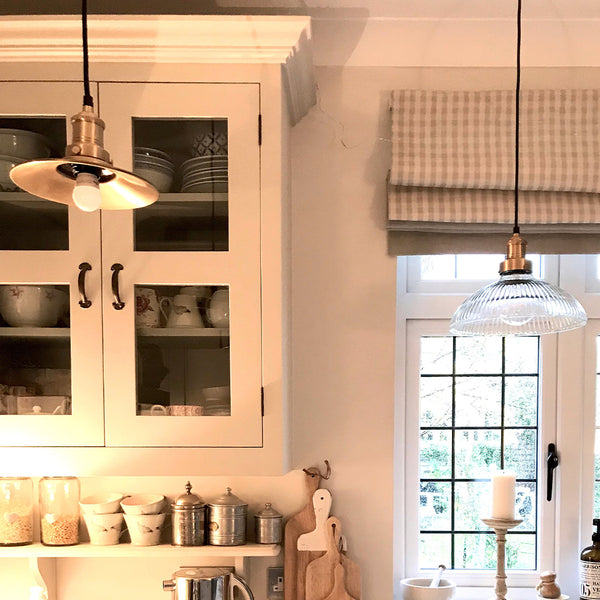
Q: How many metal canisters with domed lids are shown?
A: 3